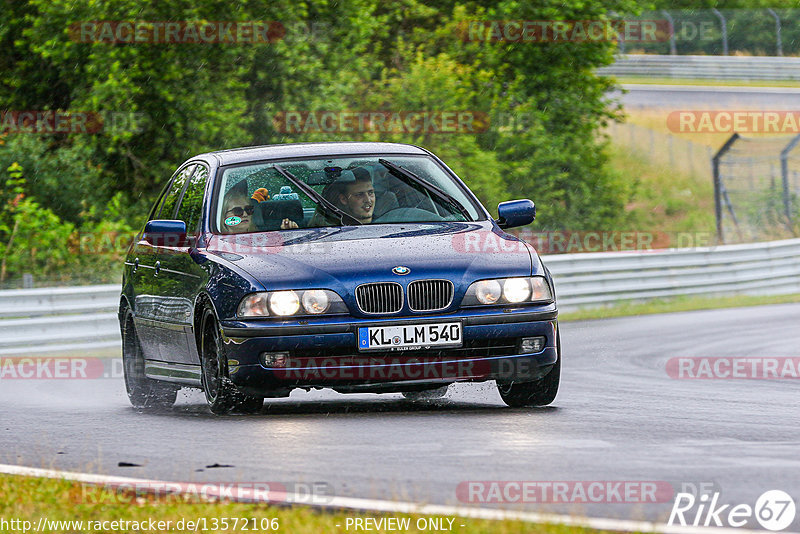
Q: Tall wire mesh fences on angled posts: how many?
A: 2